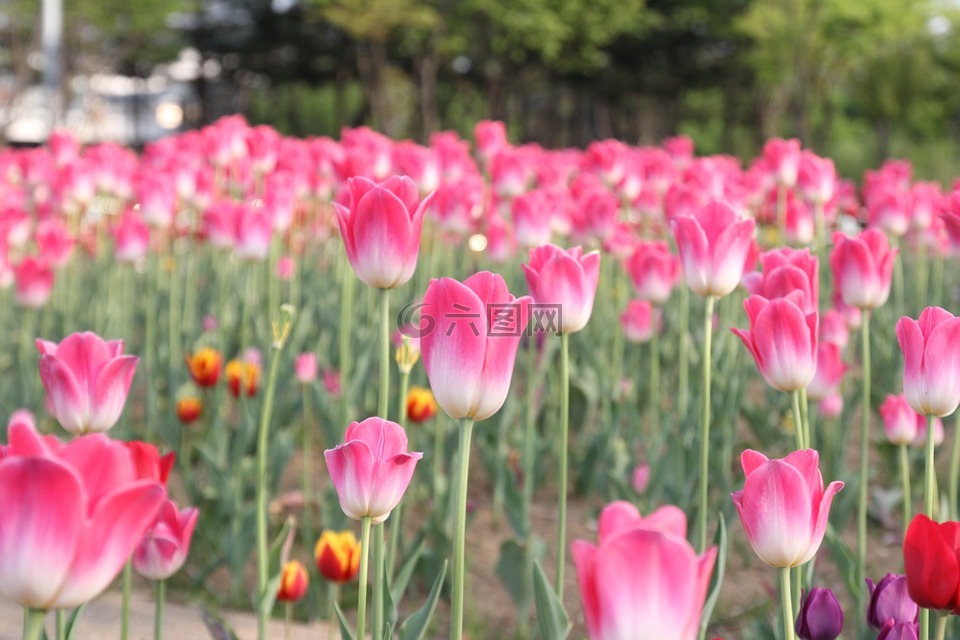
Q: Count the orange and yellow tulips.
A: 6